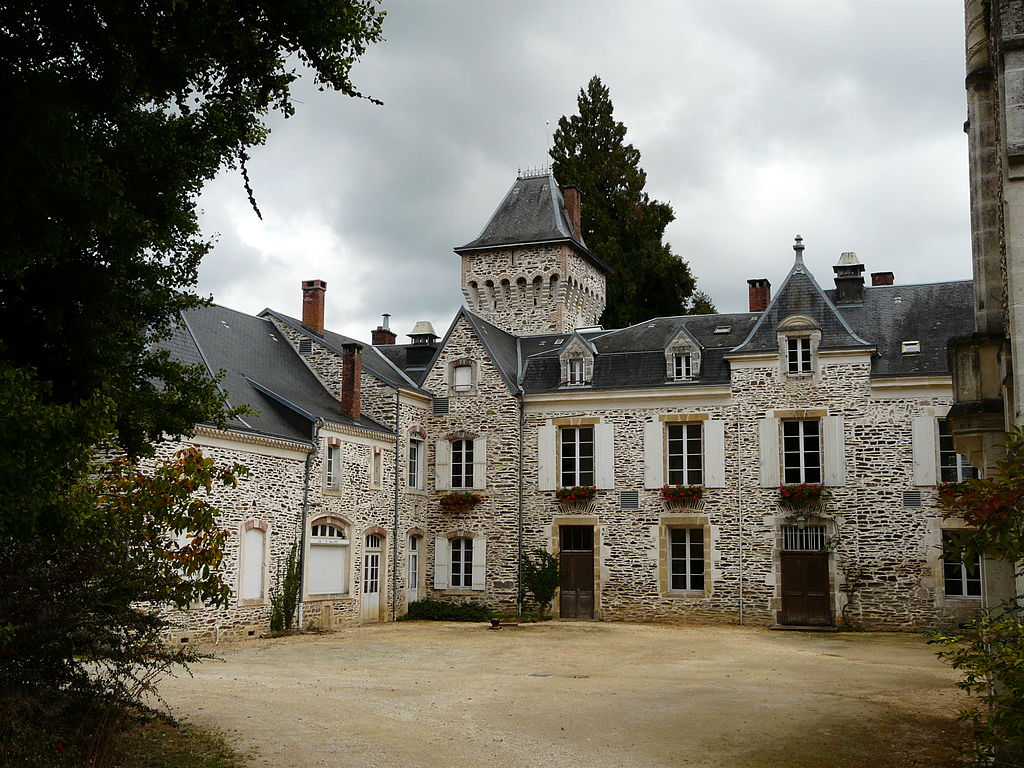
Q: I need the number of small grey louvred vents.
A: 4